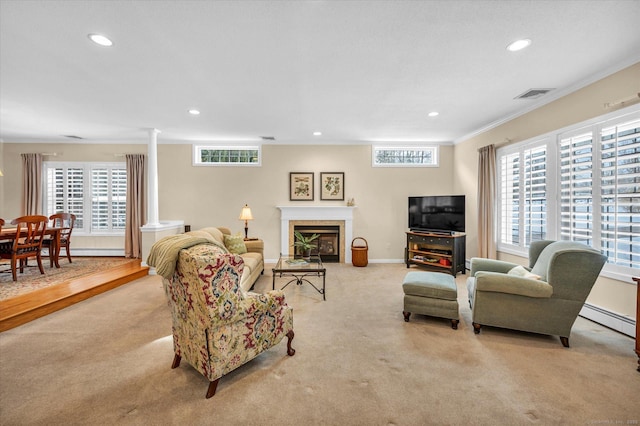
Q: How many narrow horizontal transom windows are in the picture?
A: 2